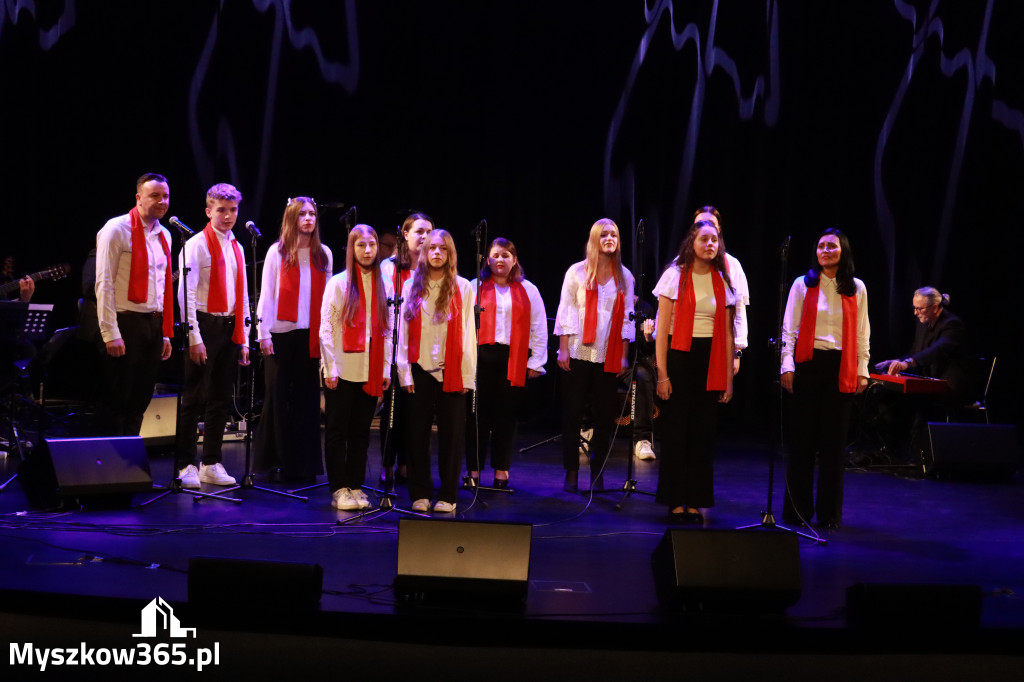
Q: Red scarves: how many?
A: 11